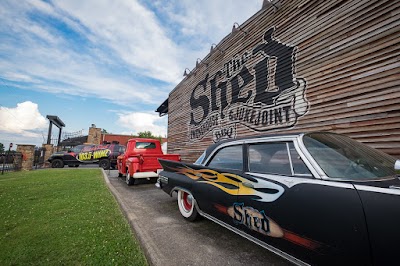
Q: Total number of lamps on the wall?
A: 5